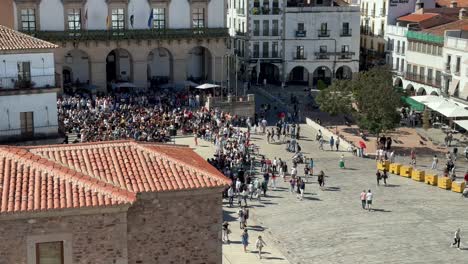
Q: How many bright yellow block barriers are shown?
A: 7